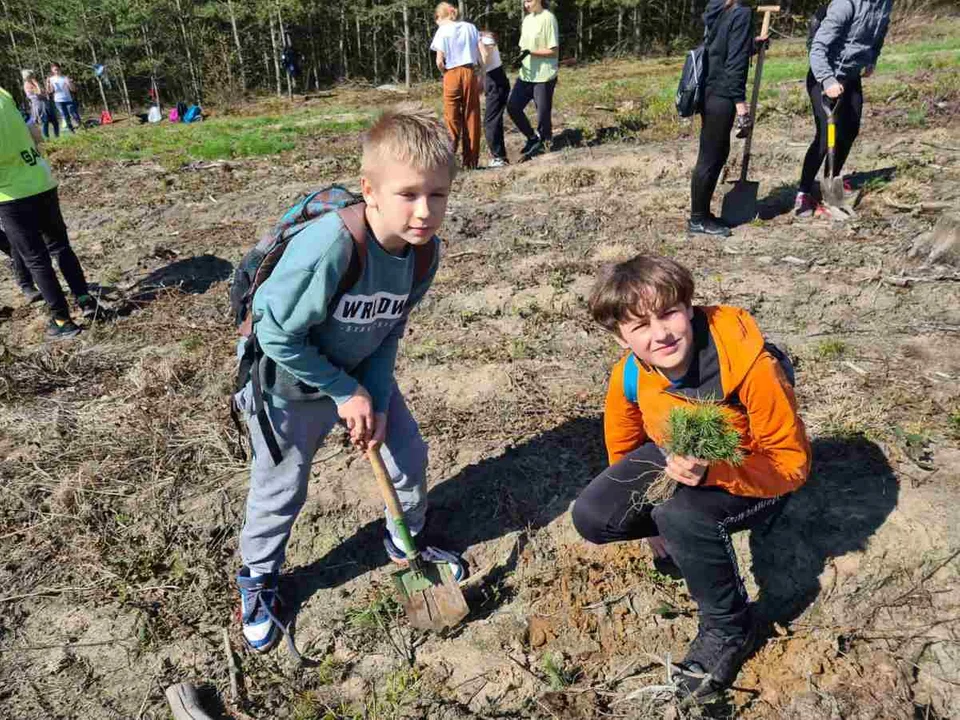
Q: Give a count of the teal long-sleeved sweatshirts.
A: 1